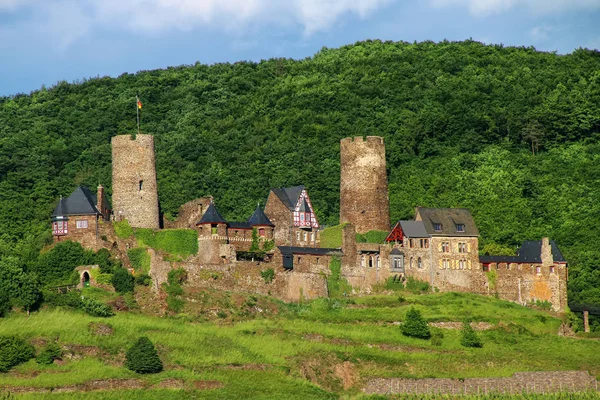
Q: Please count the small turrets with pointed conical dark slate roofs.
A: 2